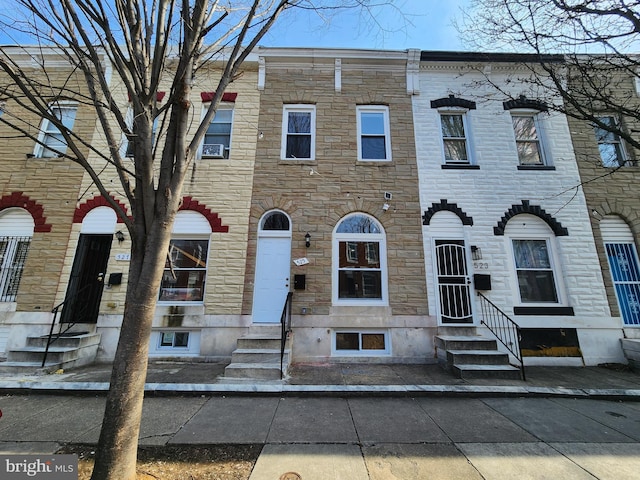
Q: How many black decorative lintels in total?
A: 4